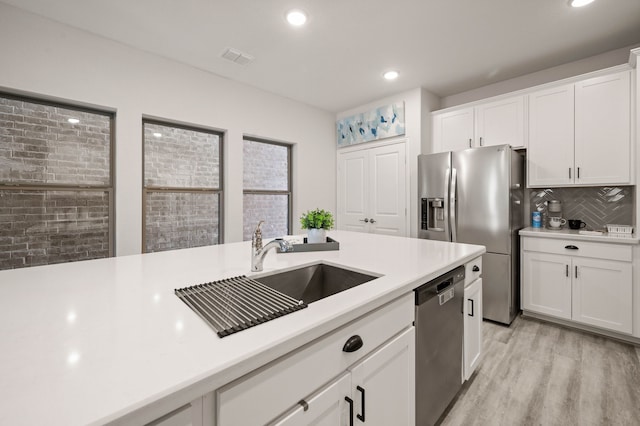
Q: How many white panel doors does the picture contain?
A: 2